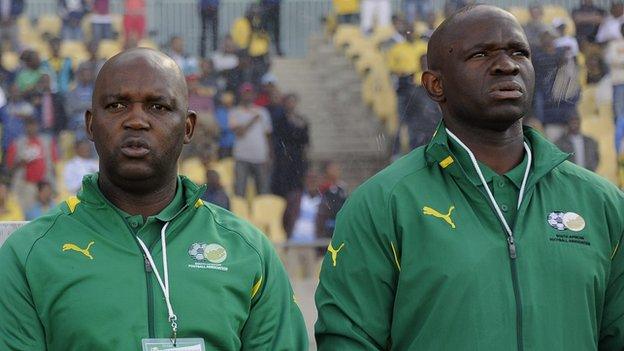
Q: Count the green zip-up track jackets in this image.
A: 2